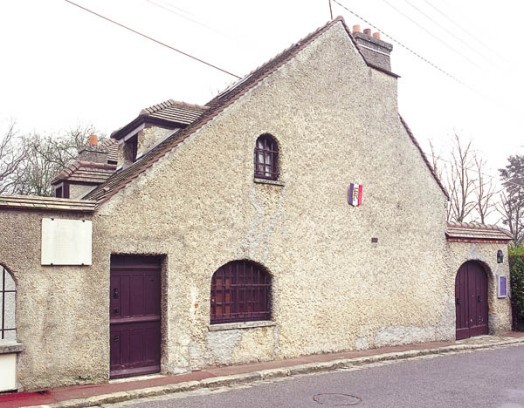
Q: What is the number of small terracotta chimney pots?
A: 4